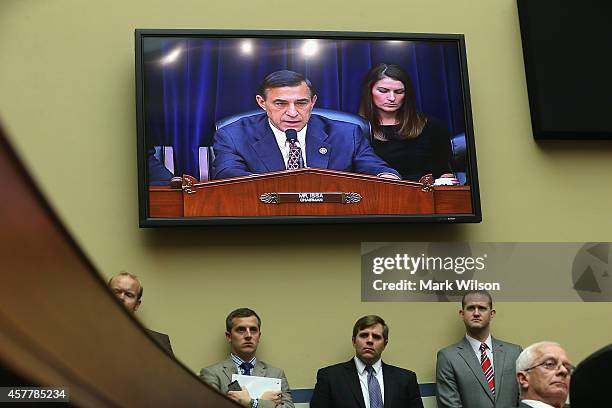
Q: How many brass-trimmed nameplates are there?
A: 1